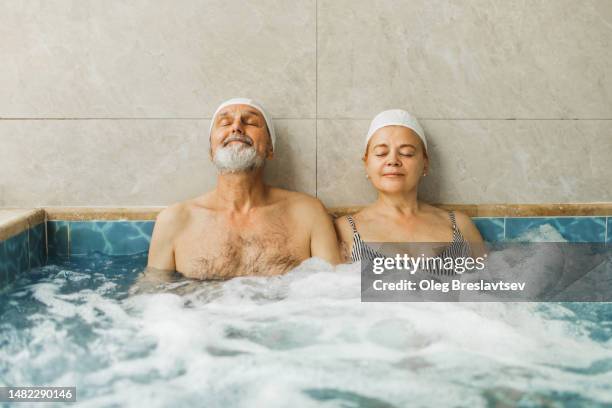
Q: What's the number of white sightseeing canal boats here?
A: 0